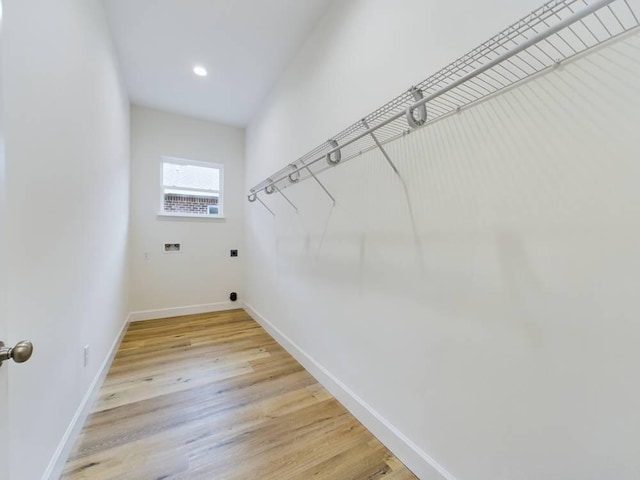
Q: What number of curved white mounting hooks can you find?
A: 5